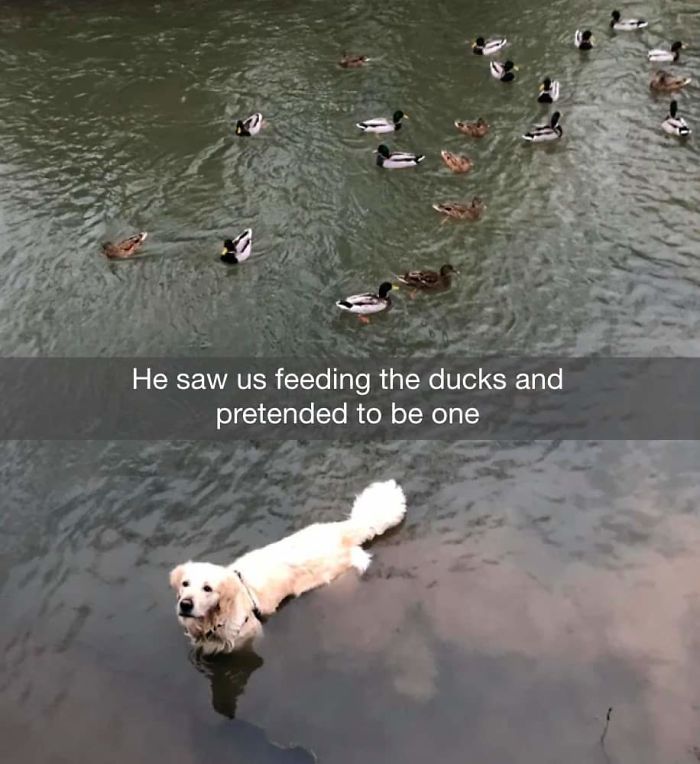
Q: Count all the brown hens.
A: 7